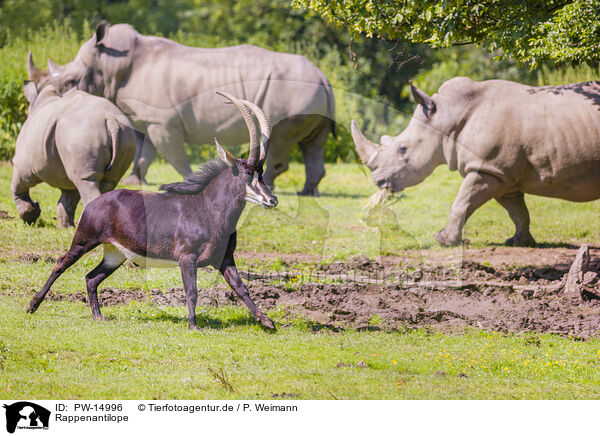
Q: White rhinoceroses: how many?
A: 3